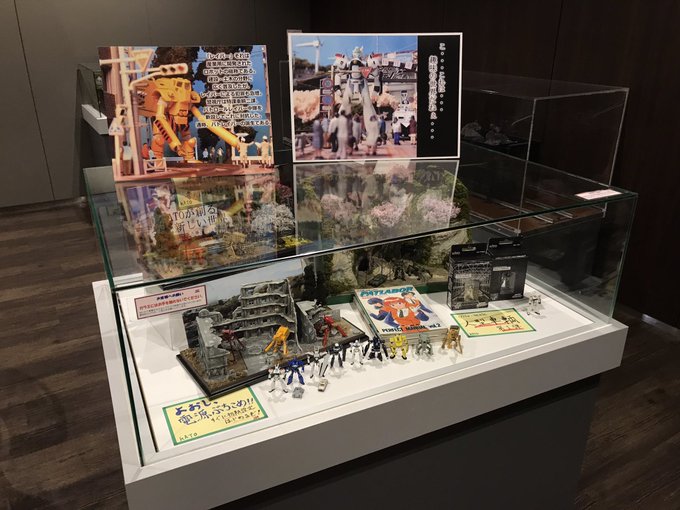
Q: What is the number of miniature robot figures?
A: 13